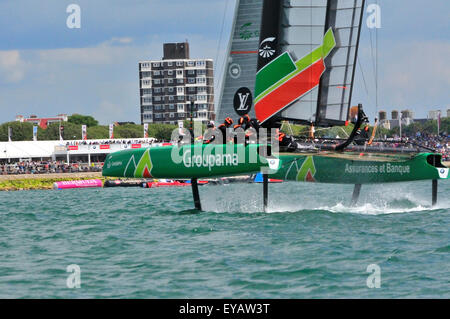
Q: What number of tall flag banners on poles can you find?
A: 9